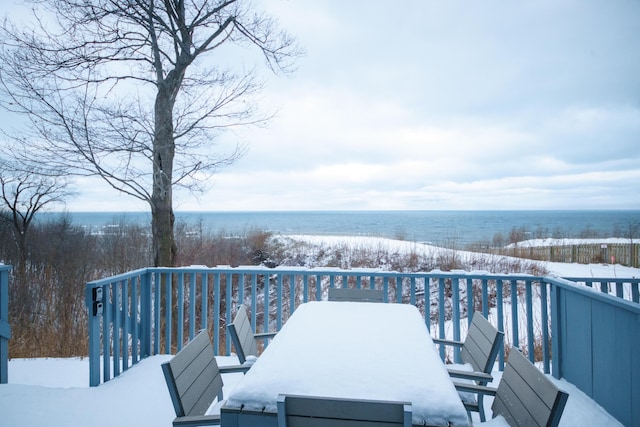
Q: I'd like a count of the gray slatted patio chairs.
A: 6